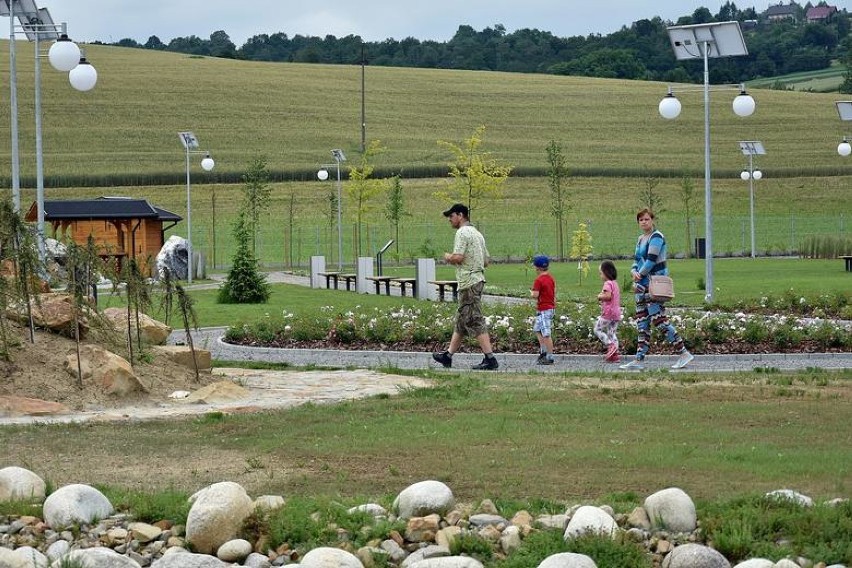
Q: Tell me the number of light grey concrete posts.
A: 3